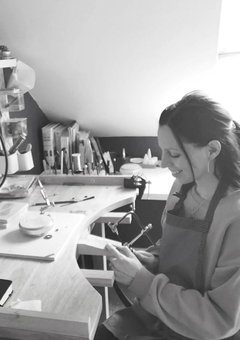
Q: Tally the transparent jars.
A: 2